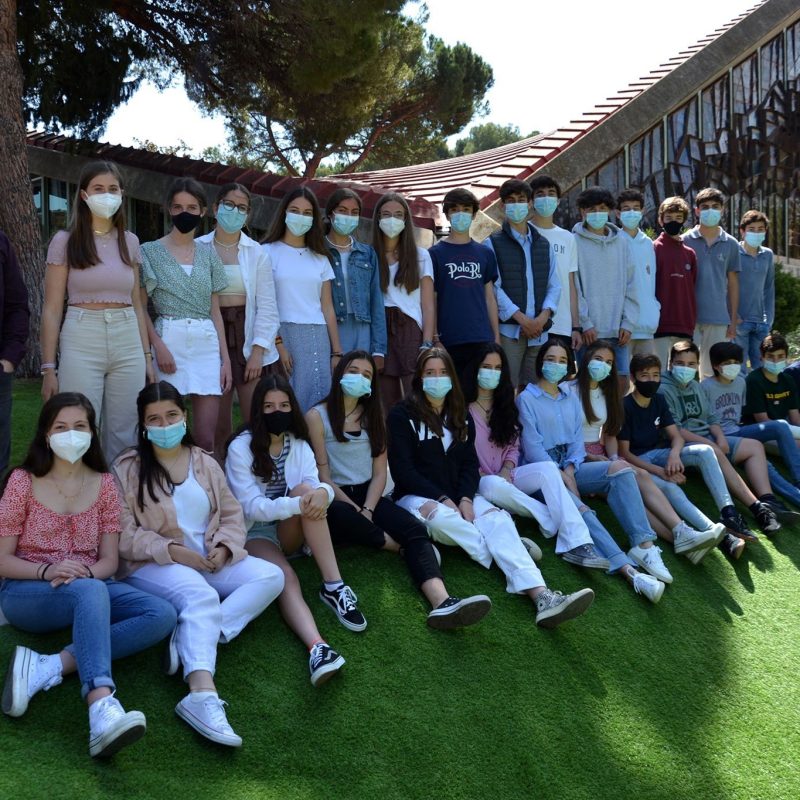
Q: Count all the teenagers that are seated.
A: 12